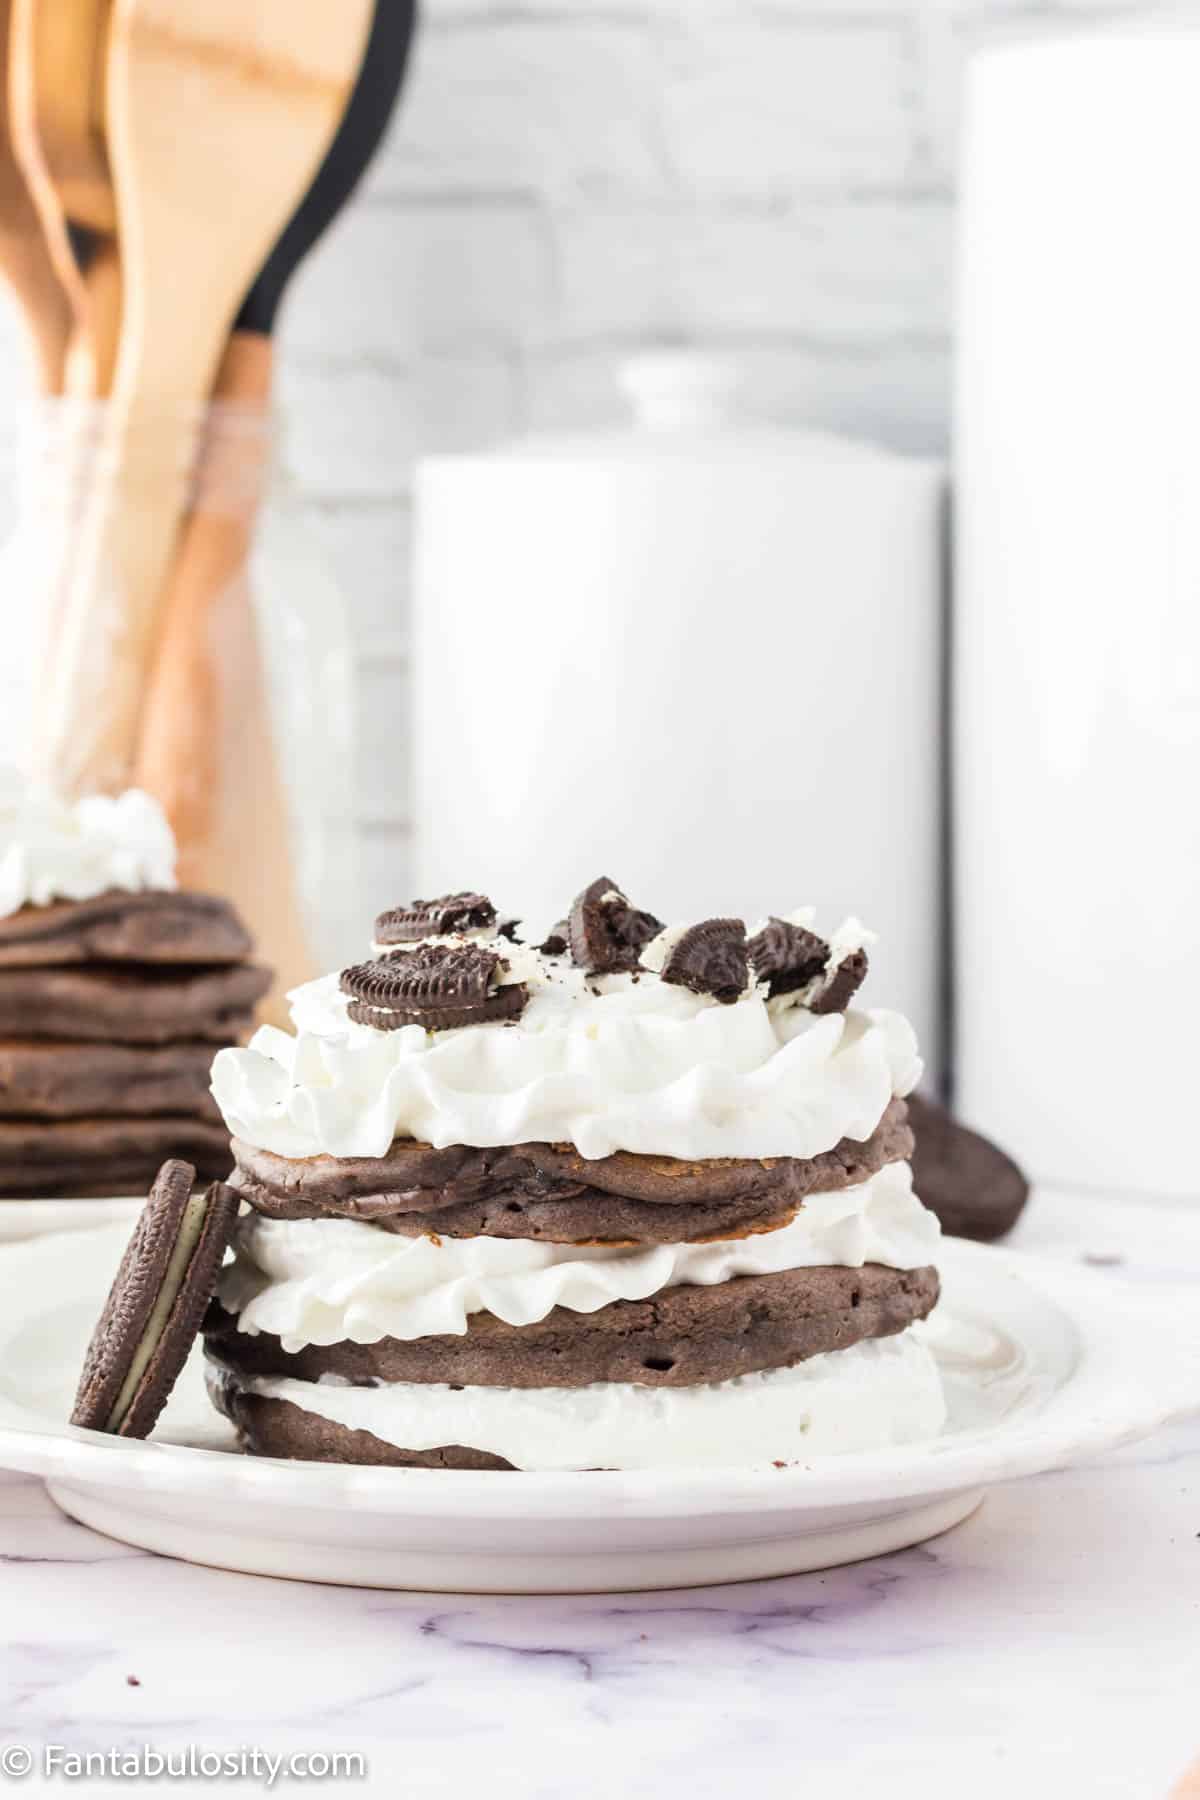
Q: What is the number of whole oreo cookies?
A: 1